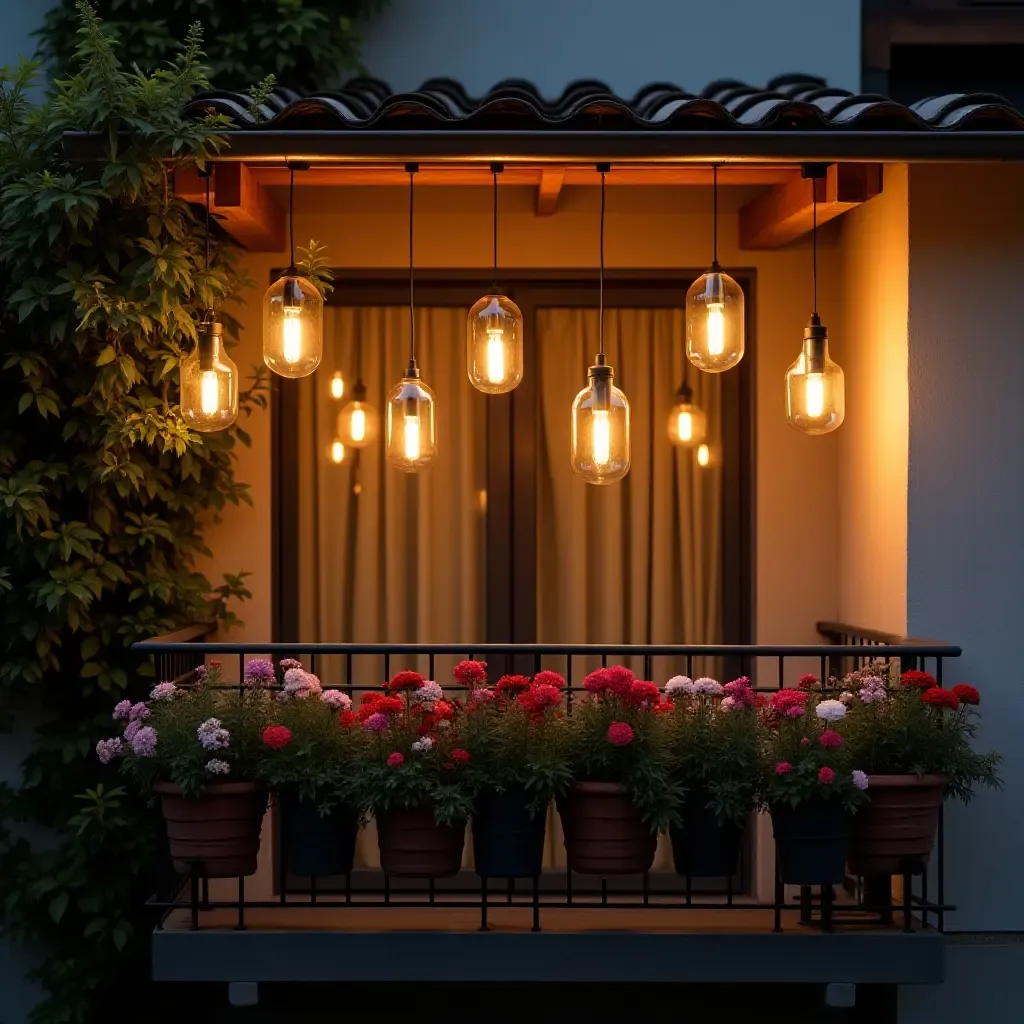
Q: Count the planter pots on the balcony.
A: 8